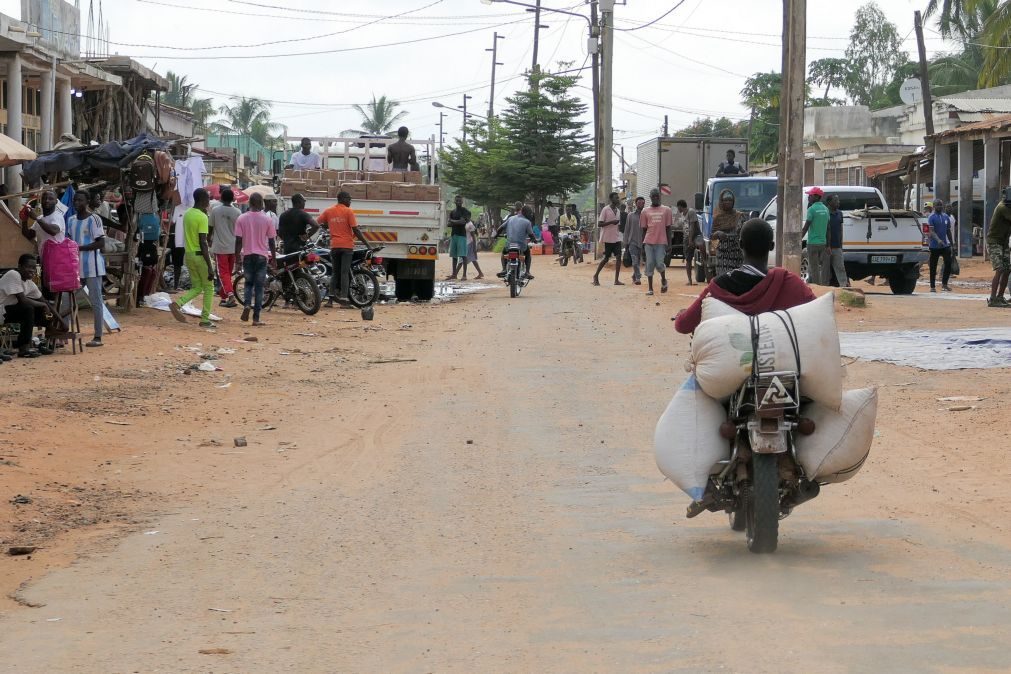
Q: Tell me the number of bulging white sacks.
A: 4